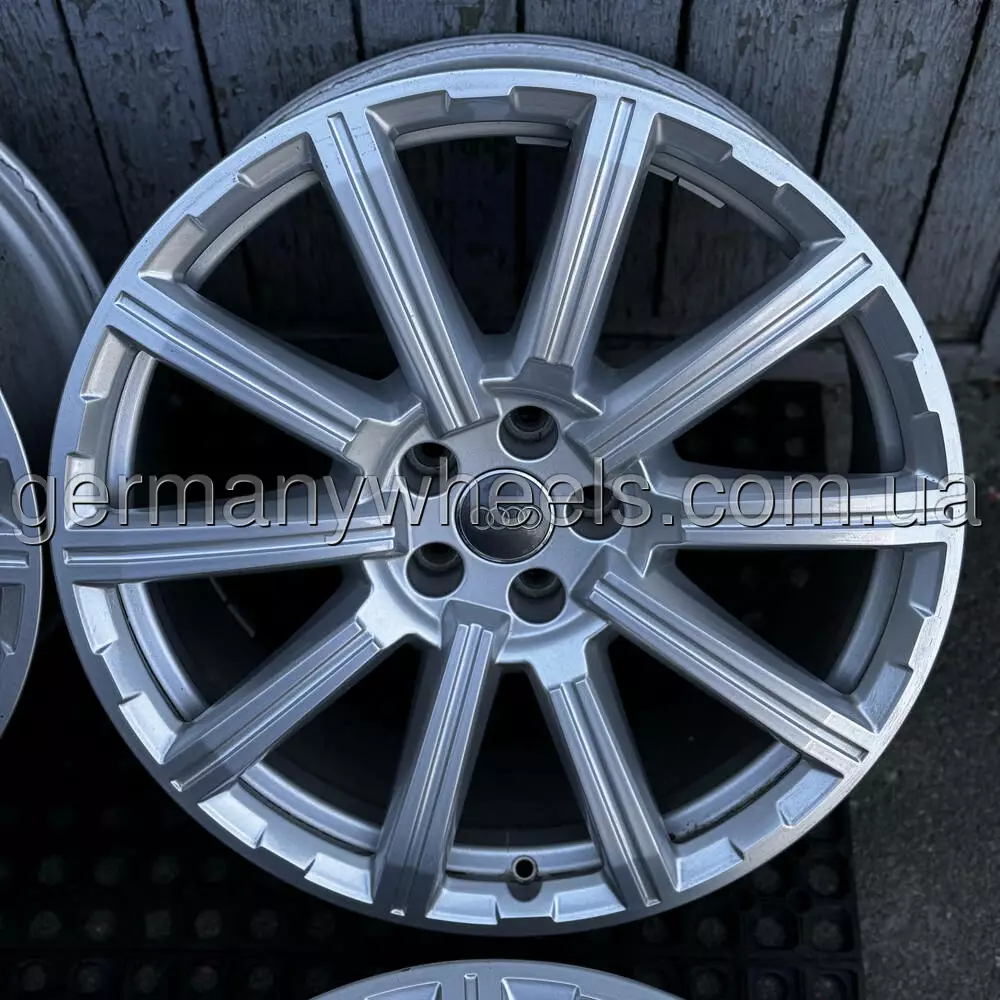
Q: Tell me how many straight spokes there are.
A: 10